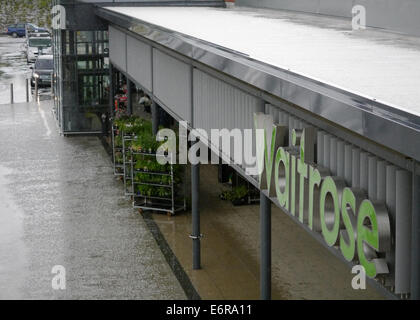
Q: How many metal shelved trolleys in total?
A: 3